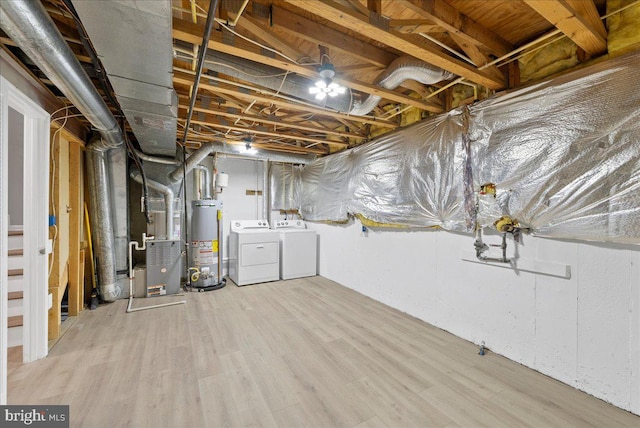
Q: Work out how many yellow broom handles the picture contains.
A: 1